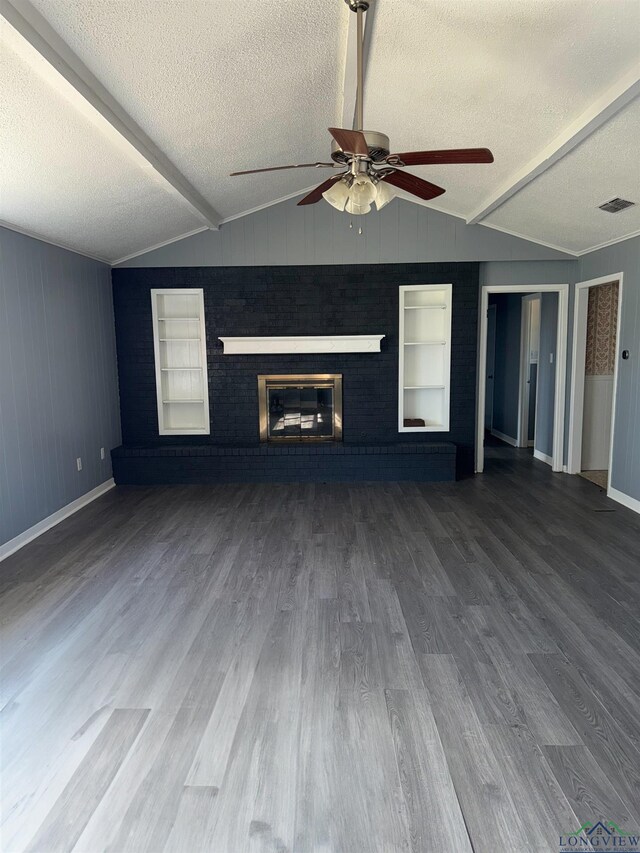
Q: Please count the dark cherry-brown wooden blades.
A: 5